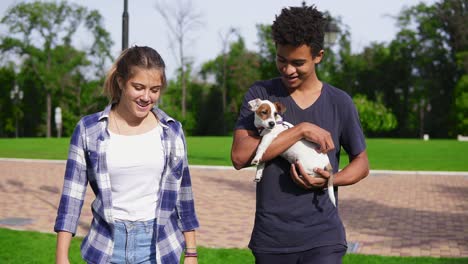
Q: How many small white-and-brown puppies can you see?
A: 1